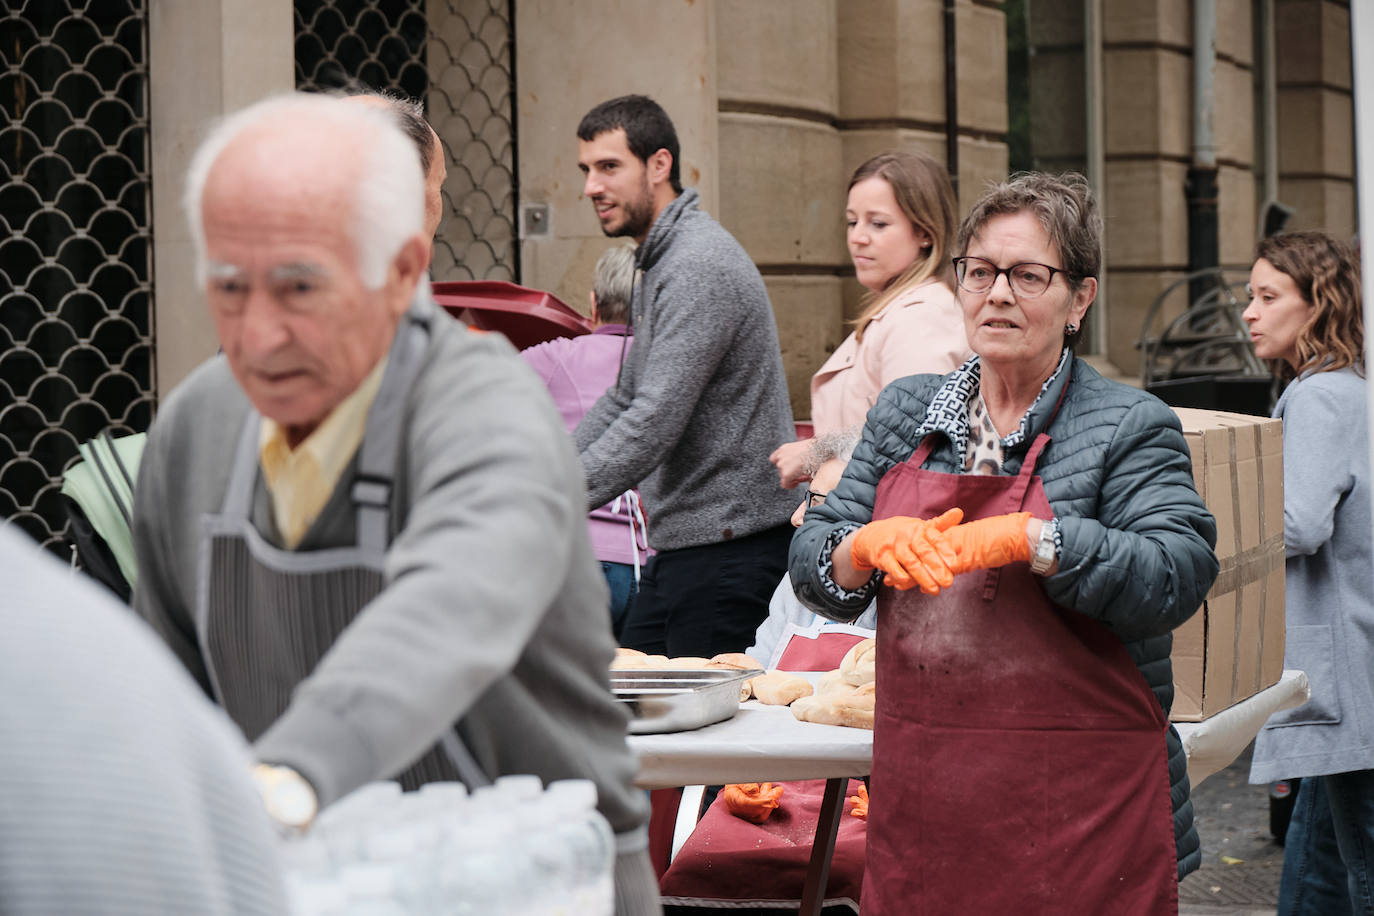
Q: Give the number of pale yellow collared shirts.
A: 1